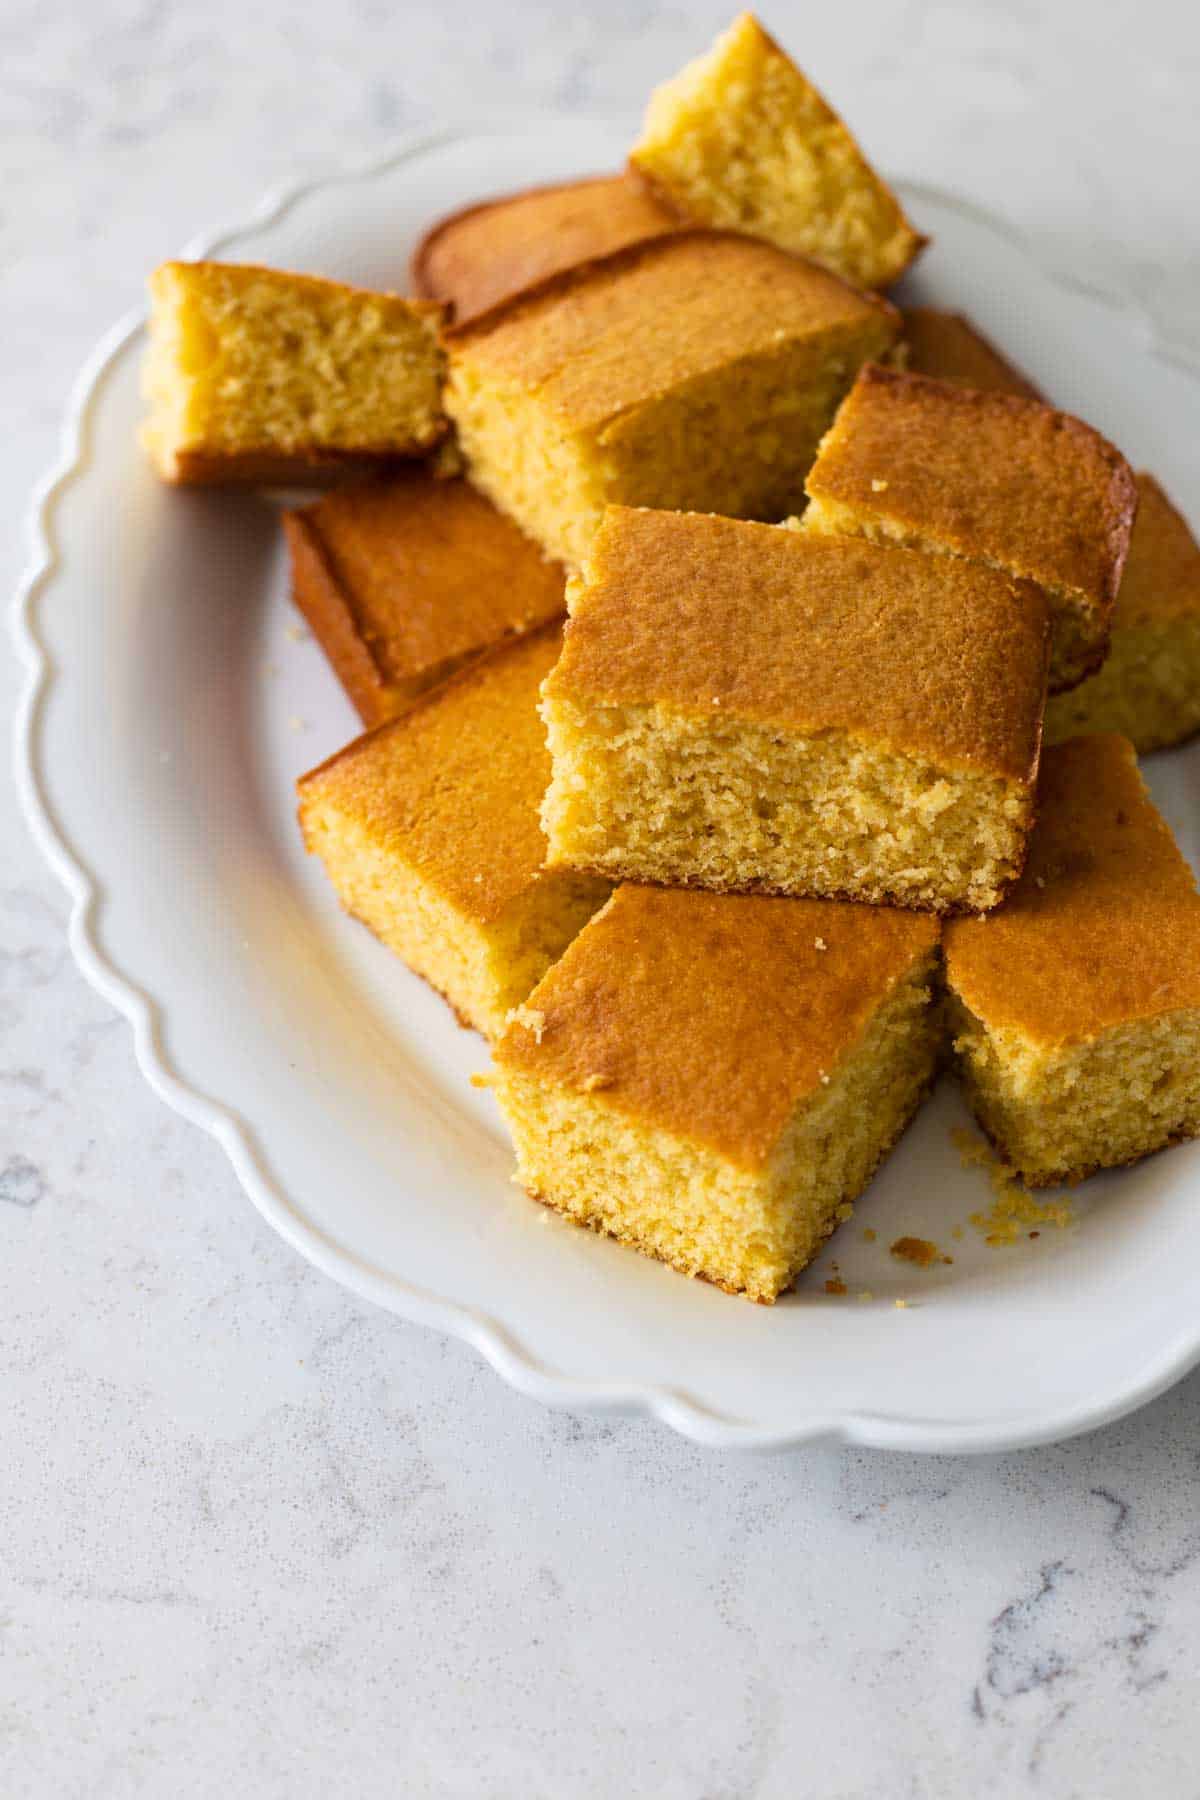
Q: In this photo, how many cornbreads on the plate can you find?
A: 12